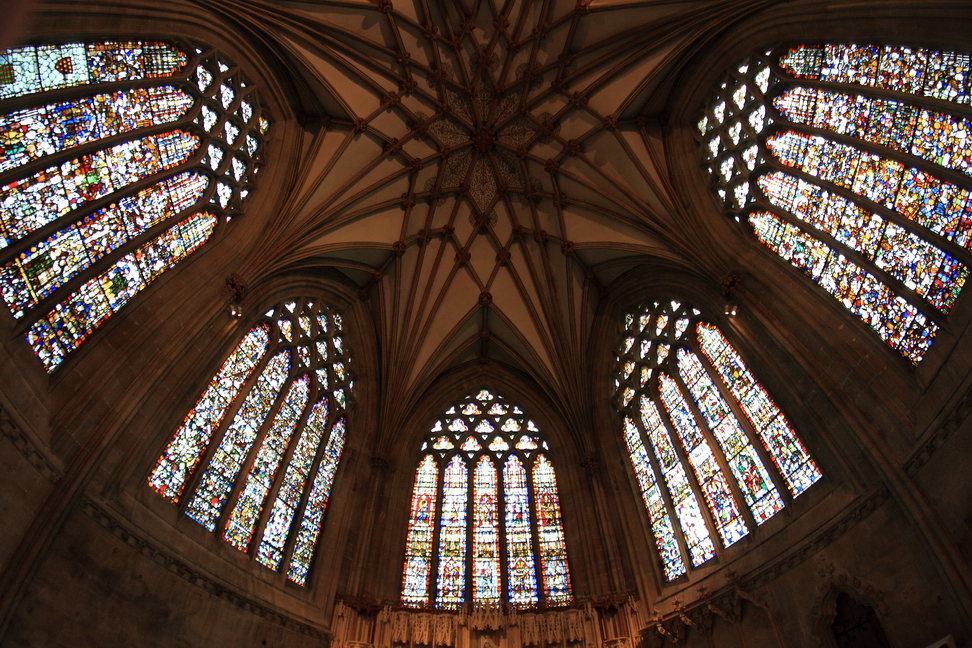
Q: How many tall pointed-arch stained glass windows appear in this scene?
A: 5